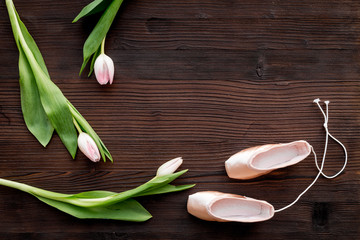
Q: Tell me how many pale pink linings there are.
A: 2